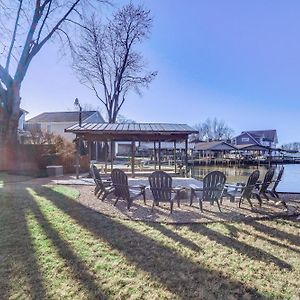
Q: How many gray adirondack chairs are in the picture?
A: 7